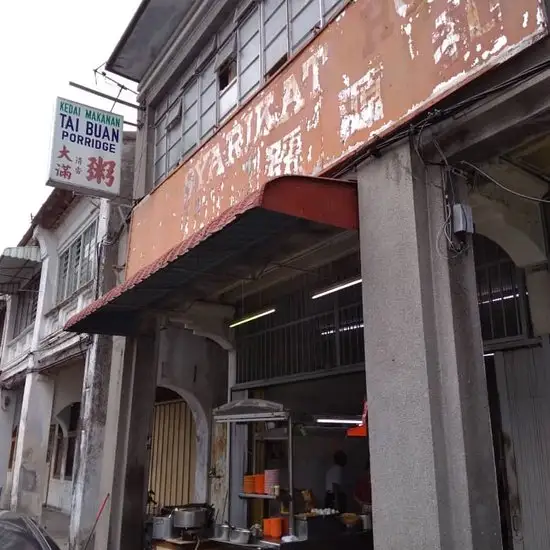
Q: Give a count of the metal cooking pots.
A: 4